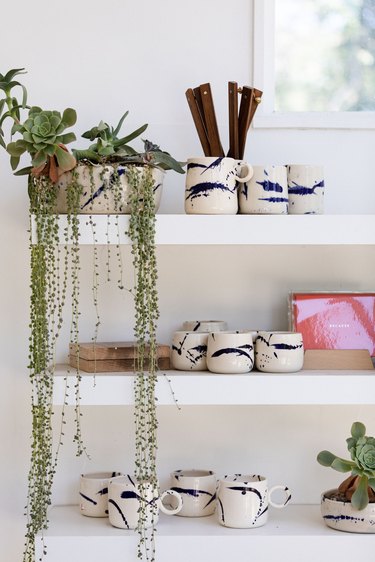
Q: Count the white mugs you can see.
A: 11